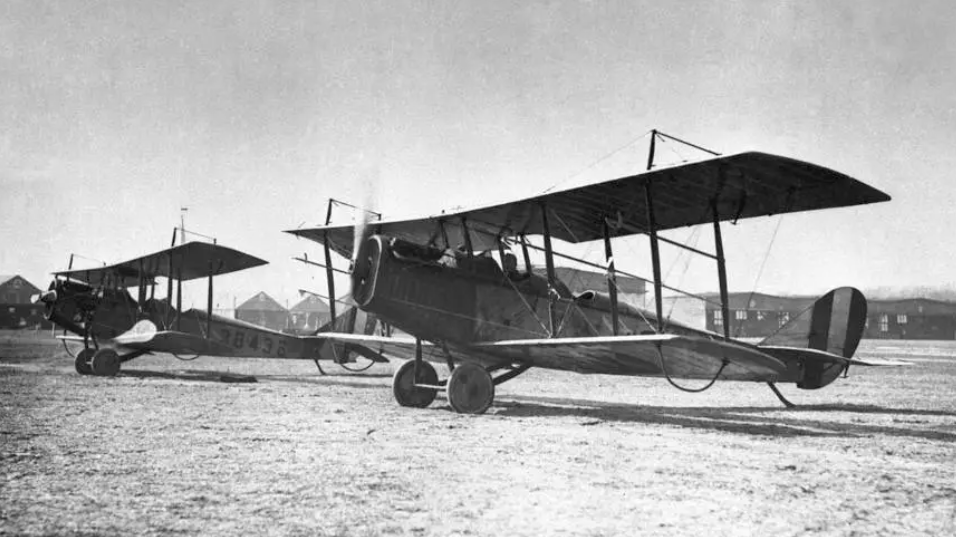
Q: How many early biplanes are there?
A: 2